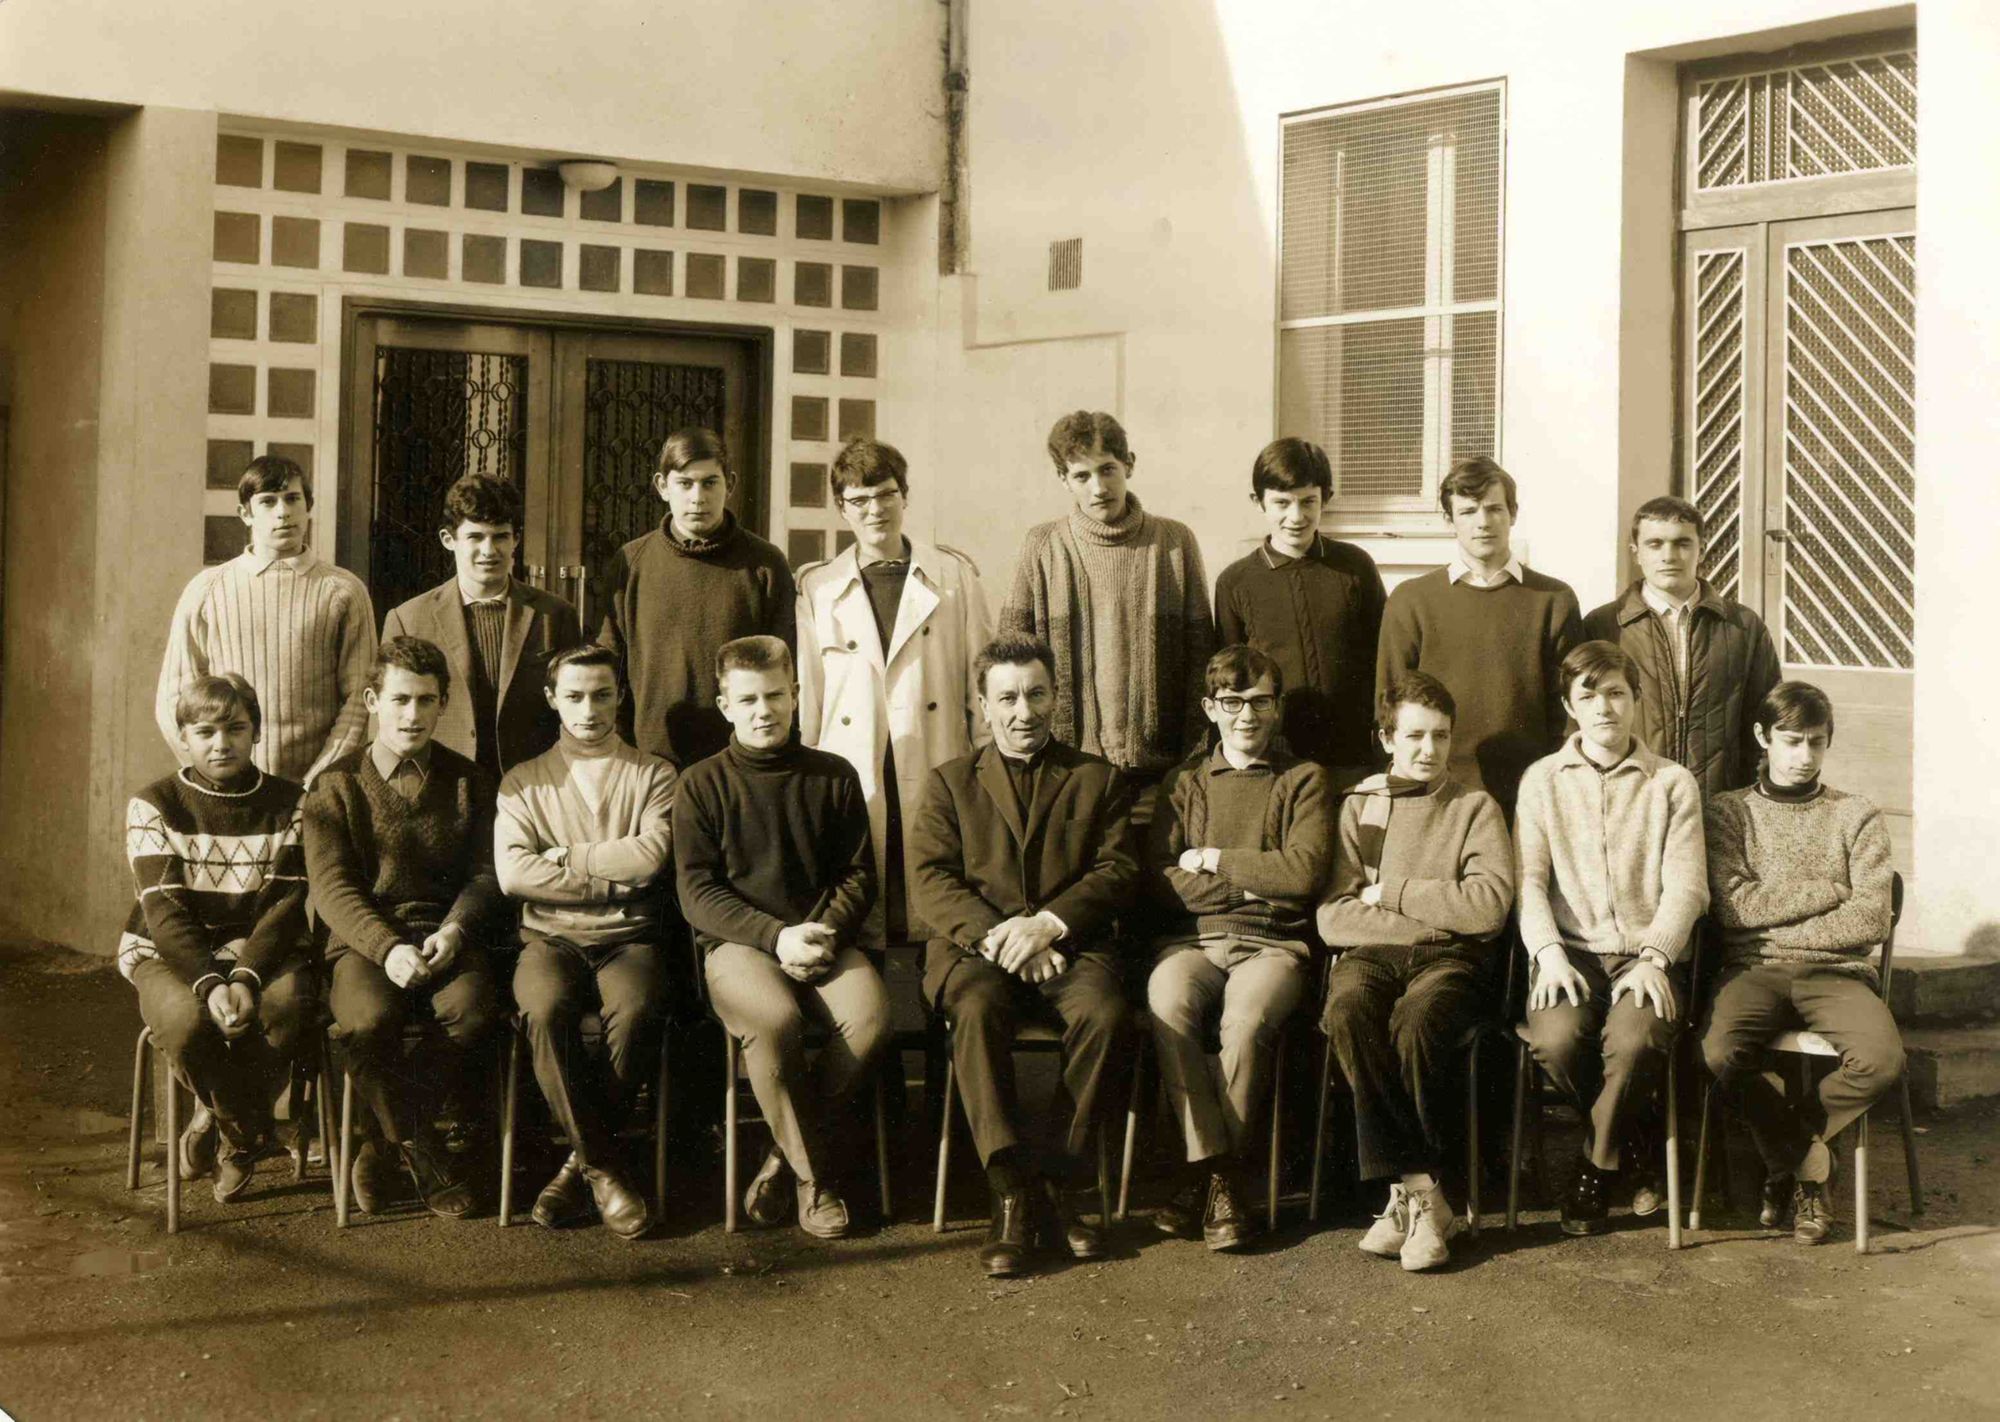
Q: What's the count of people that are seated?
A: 9